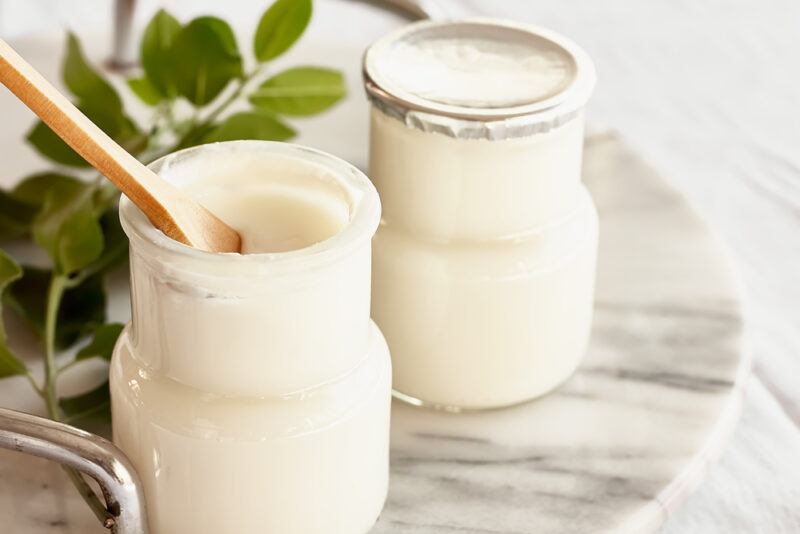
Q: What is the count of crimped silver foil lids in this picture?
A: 1